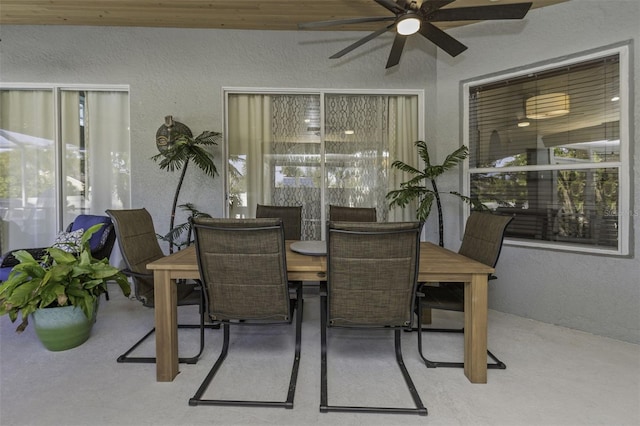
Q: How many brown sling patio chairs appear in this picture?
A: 6